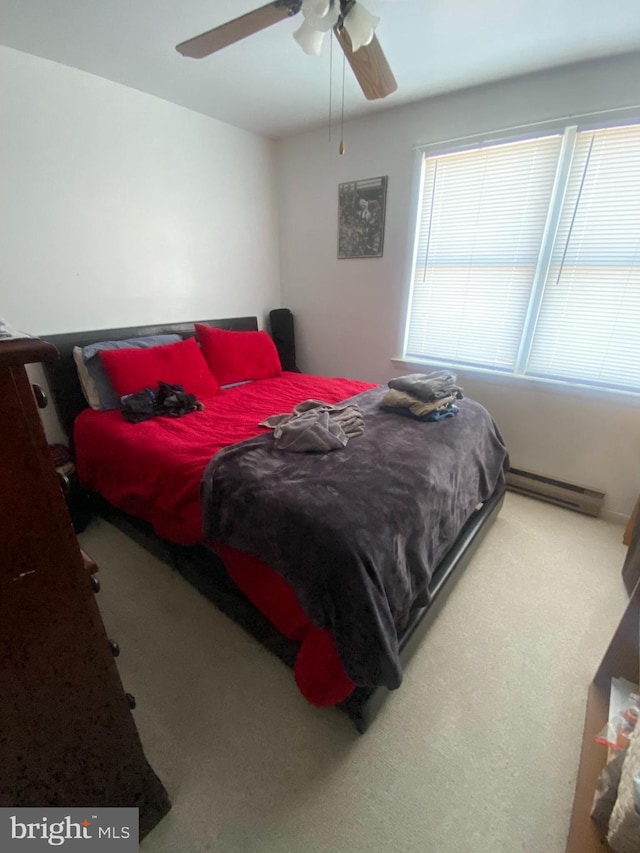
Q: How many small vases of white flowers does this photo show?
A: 0